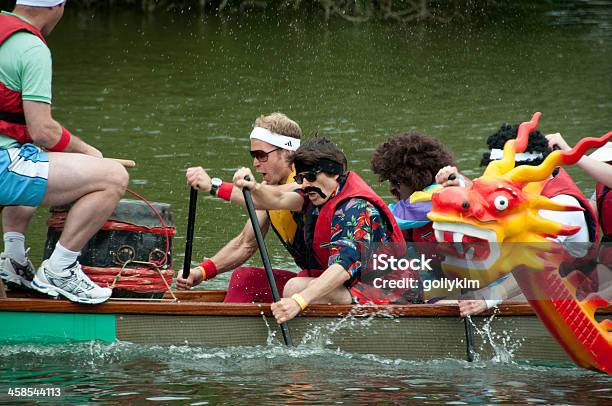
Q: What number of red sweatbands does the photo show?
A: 3